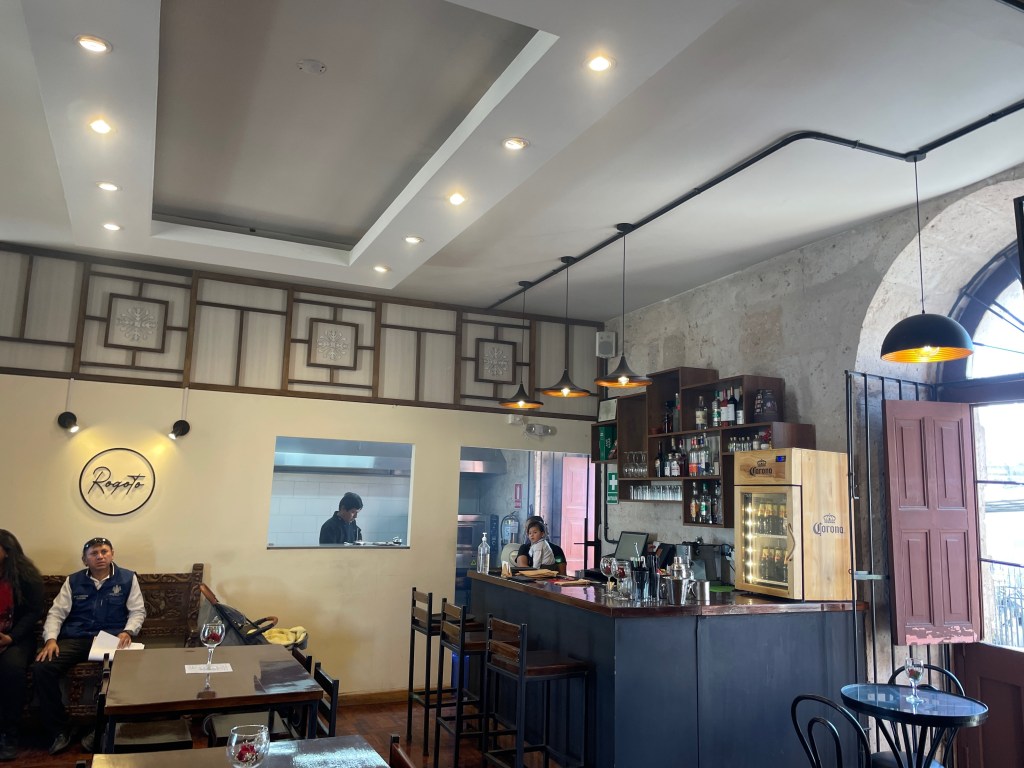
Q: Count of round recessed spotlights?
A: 9